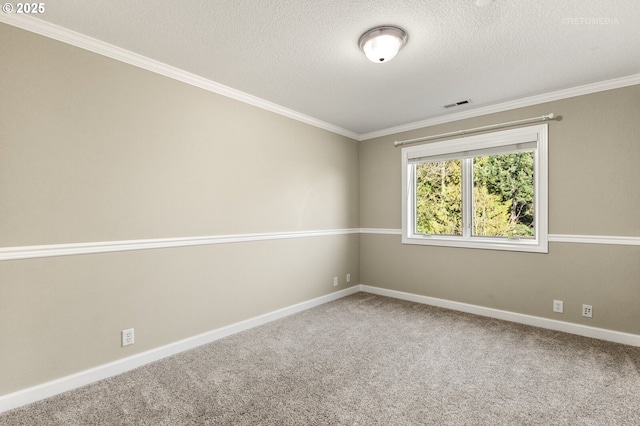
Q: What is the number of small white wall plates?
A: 5